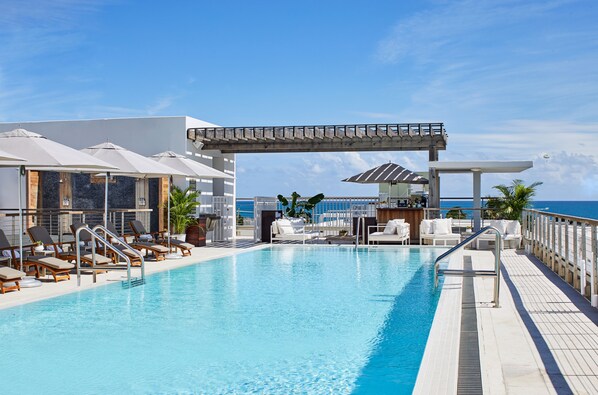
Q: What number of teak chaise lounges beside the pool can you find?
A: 6